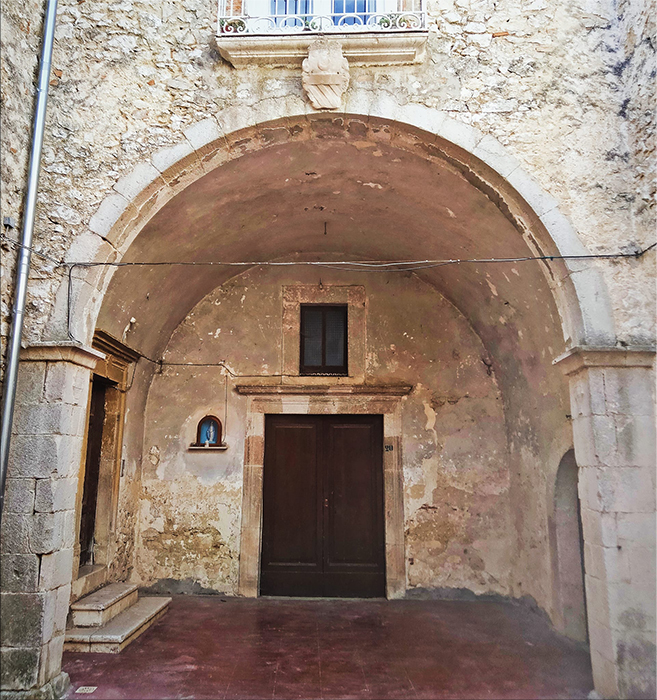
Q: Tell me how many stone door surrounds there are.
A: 2